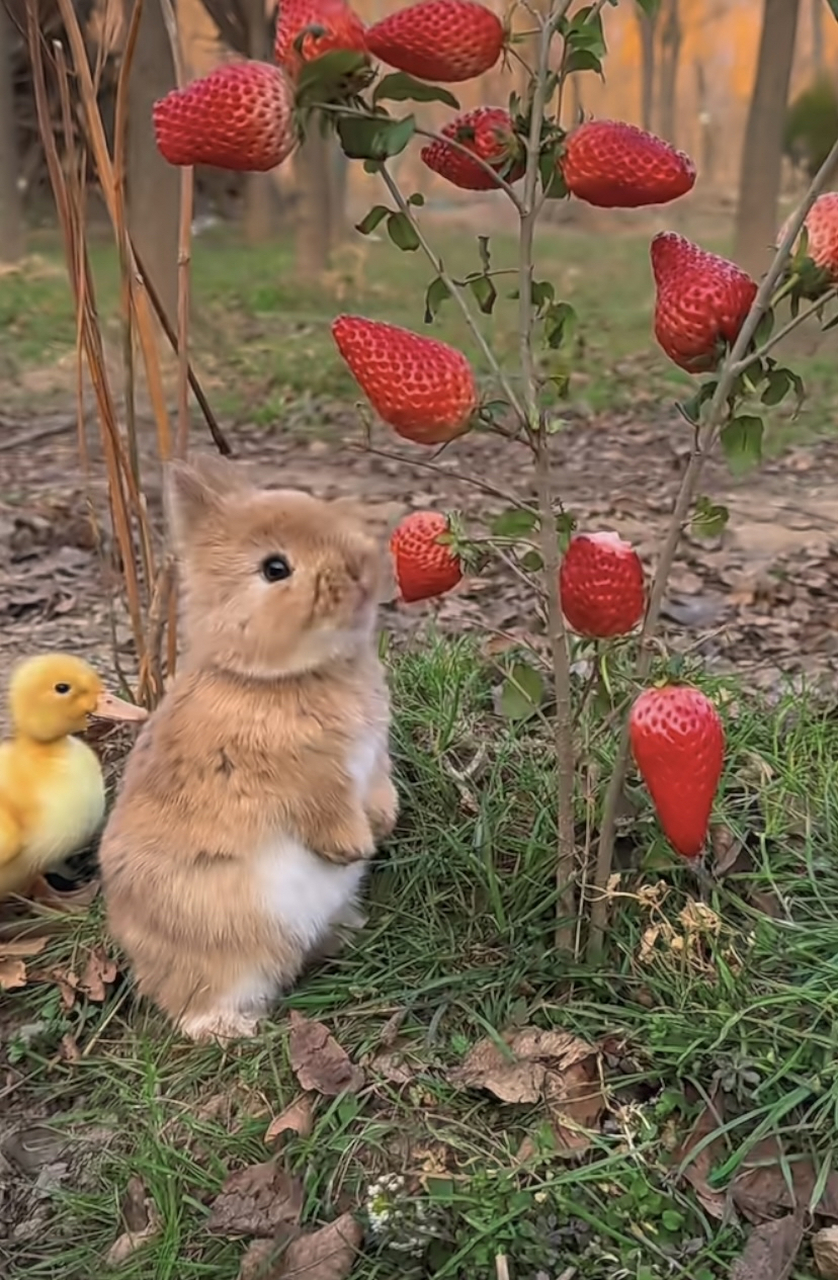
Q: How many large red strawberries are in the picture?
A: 11